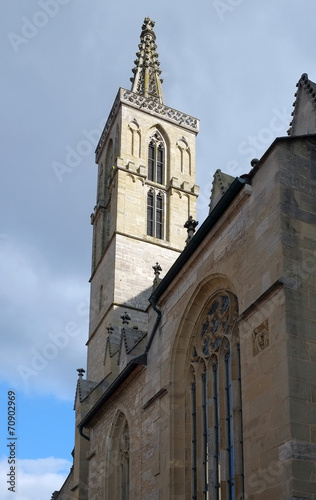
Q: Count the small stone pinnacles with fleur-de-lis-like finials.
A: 5